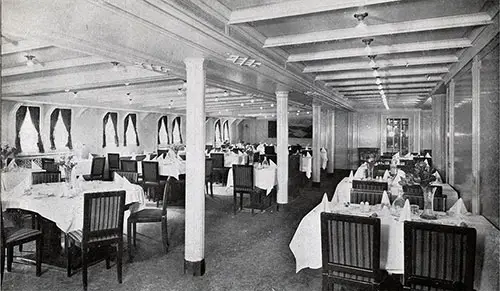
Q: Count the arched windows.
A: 8